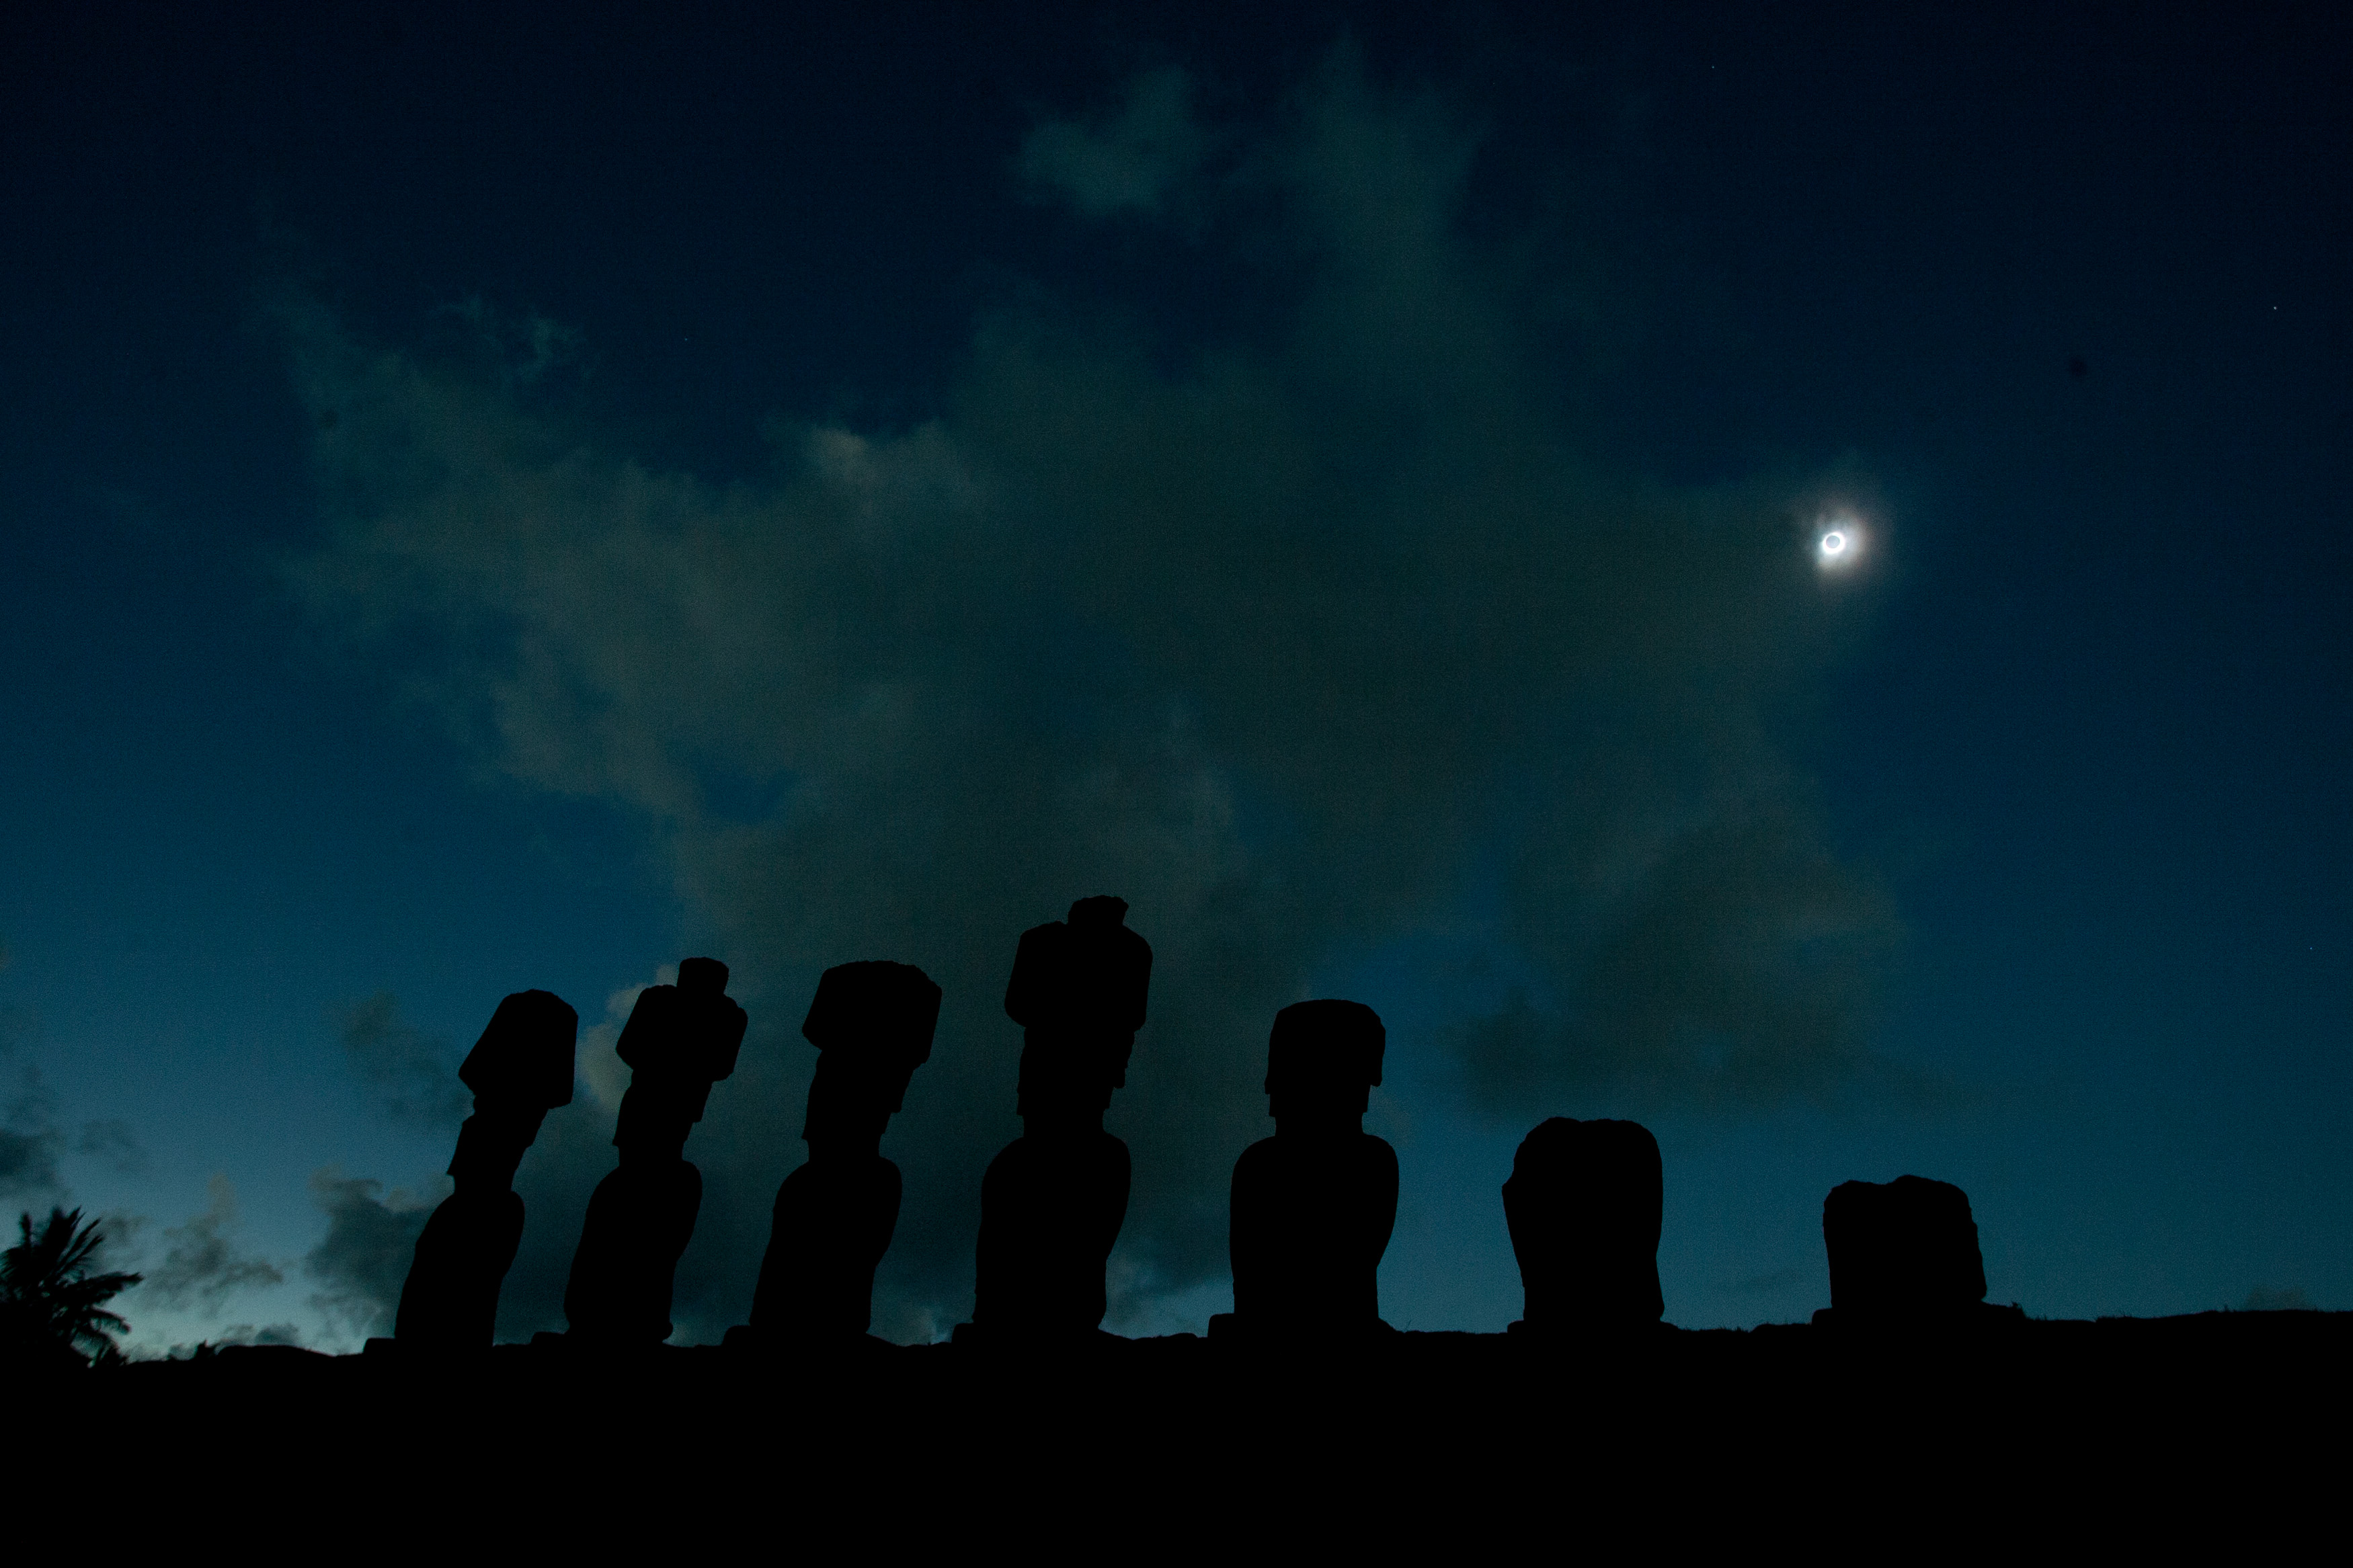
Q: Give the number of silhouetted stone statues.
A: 7